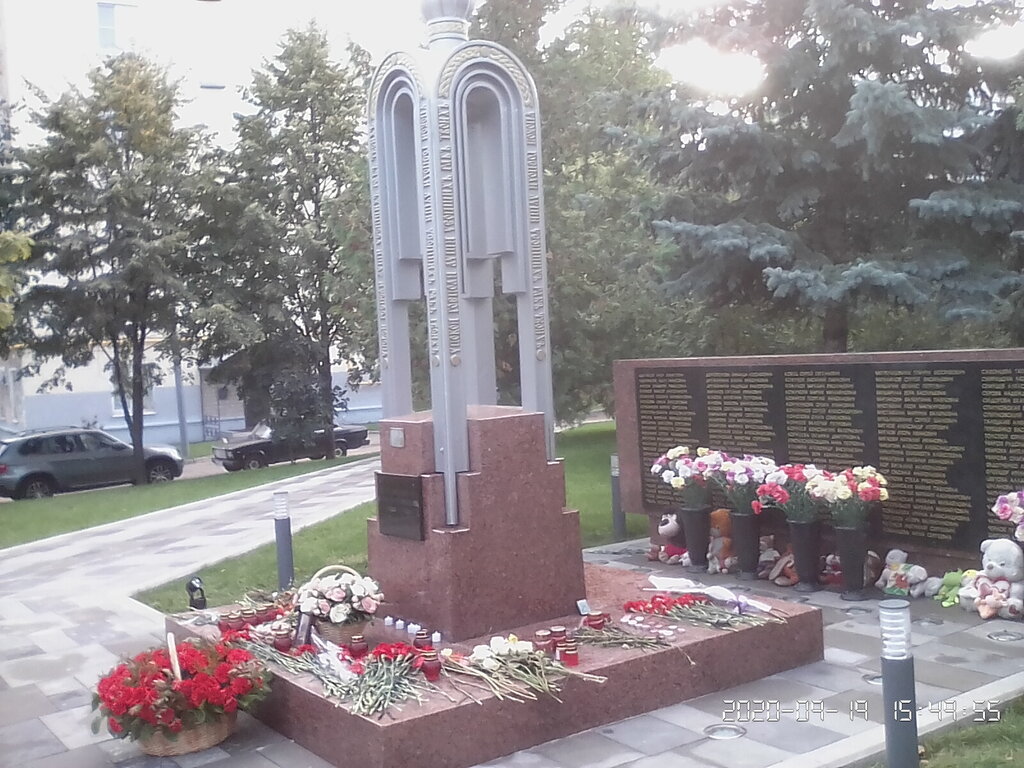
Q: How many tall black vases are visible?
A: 4